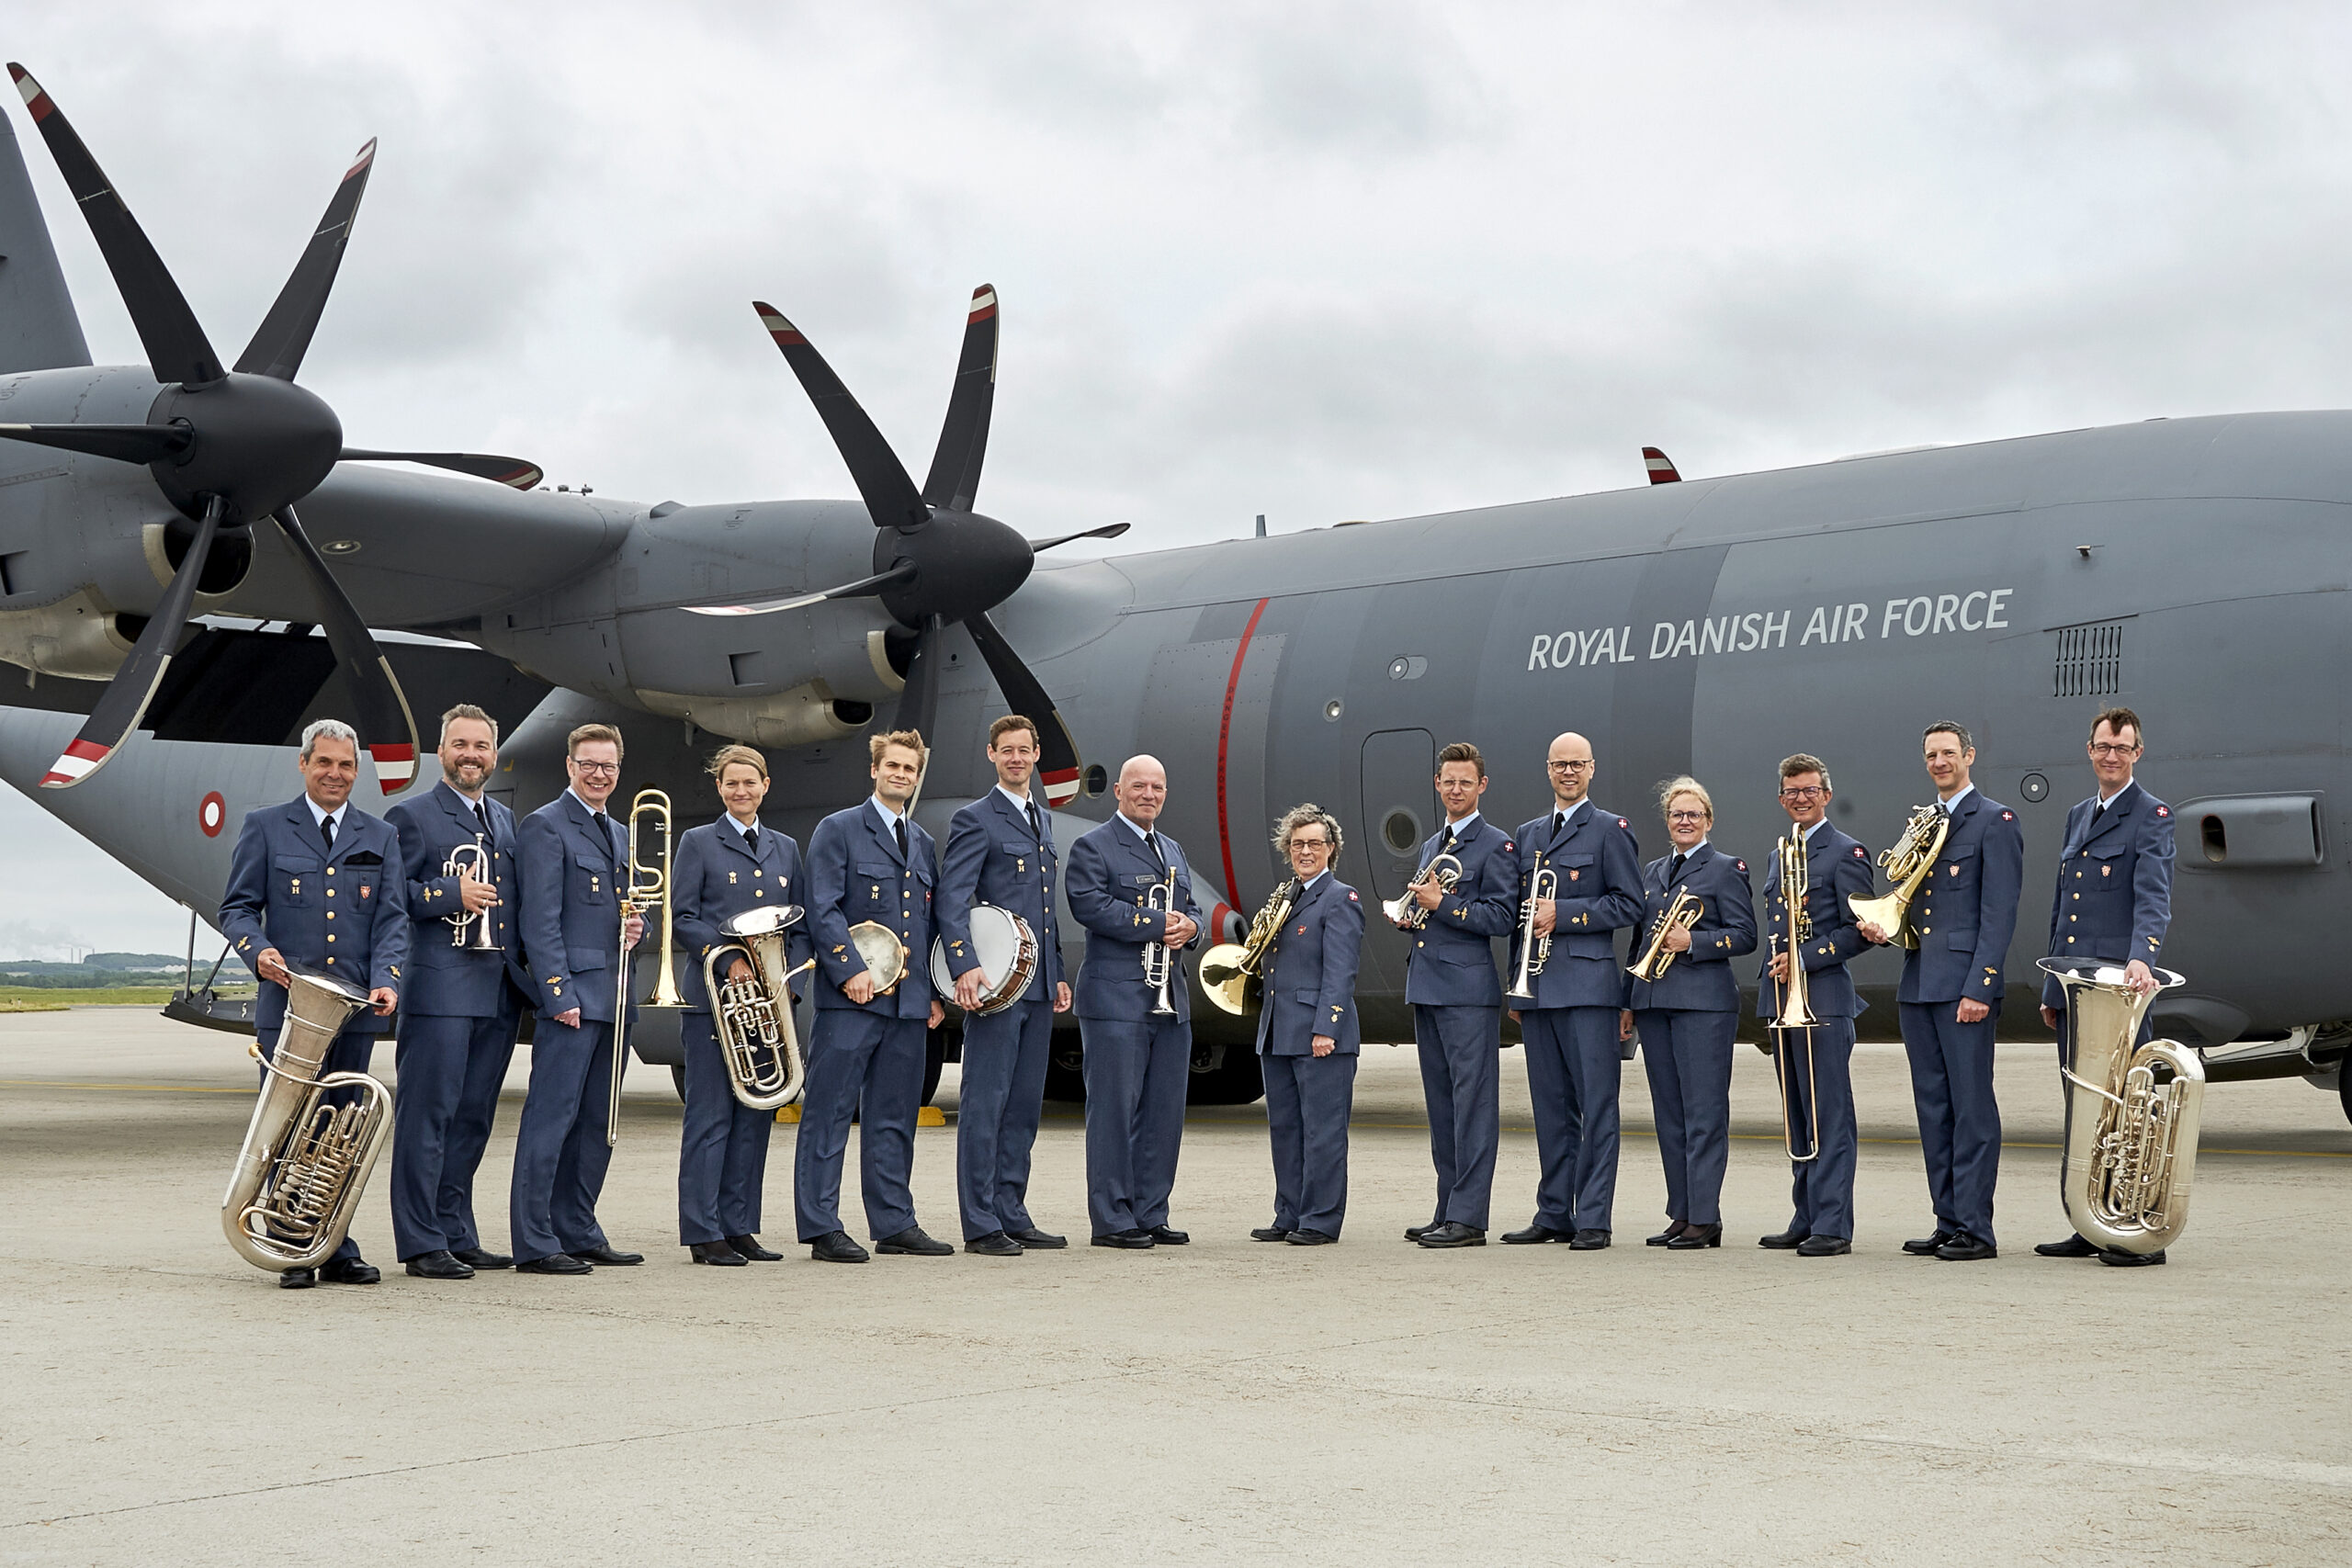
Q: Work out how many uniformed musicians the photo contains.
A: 14